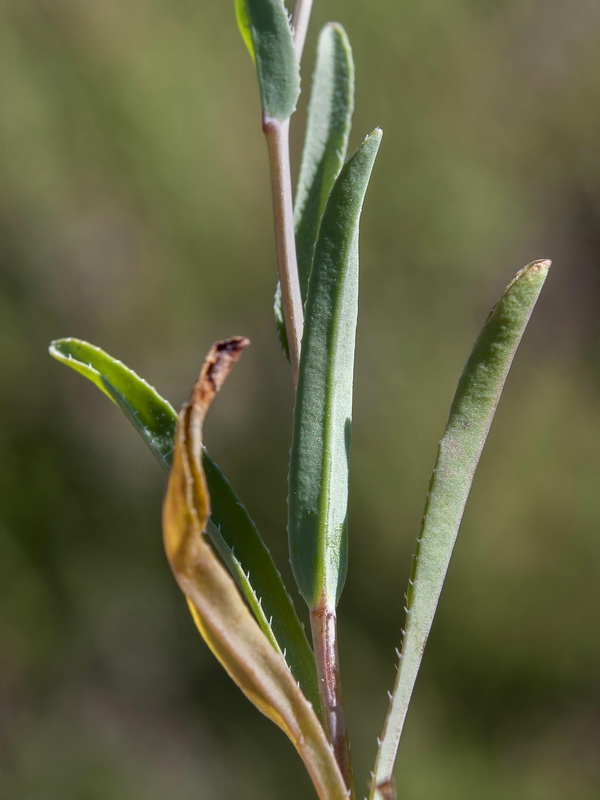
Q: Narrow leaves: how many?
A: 6